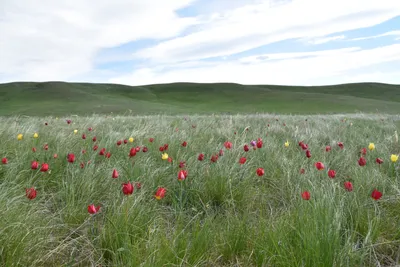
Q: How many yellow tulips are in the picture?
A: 8